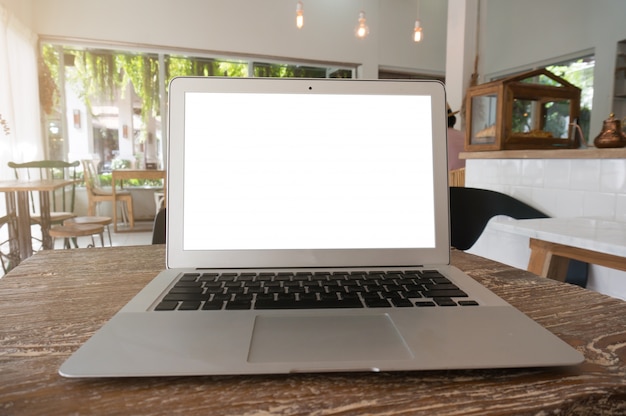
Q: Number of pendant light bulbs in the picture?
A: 3